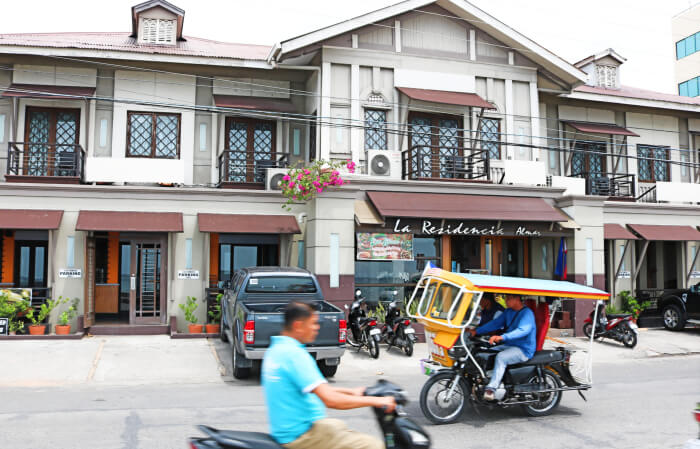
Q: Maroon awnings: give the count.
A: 10